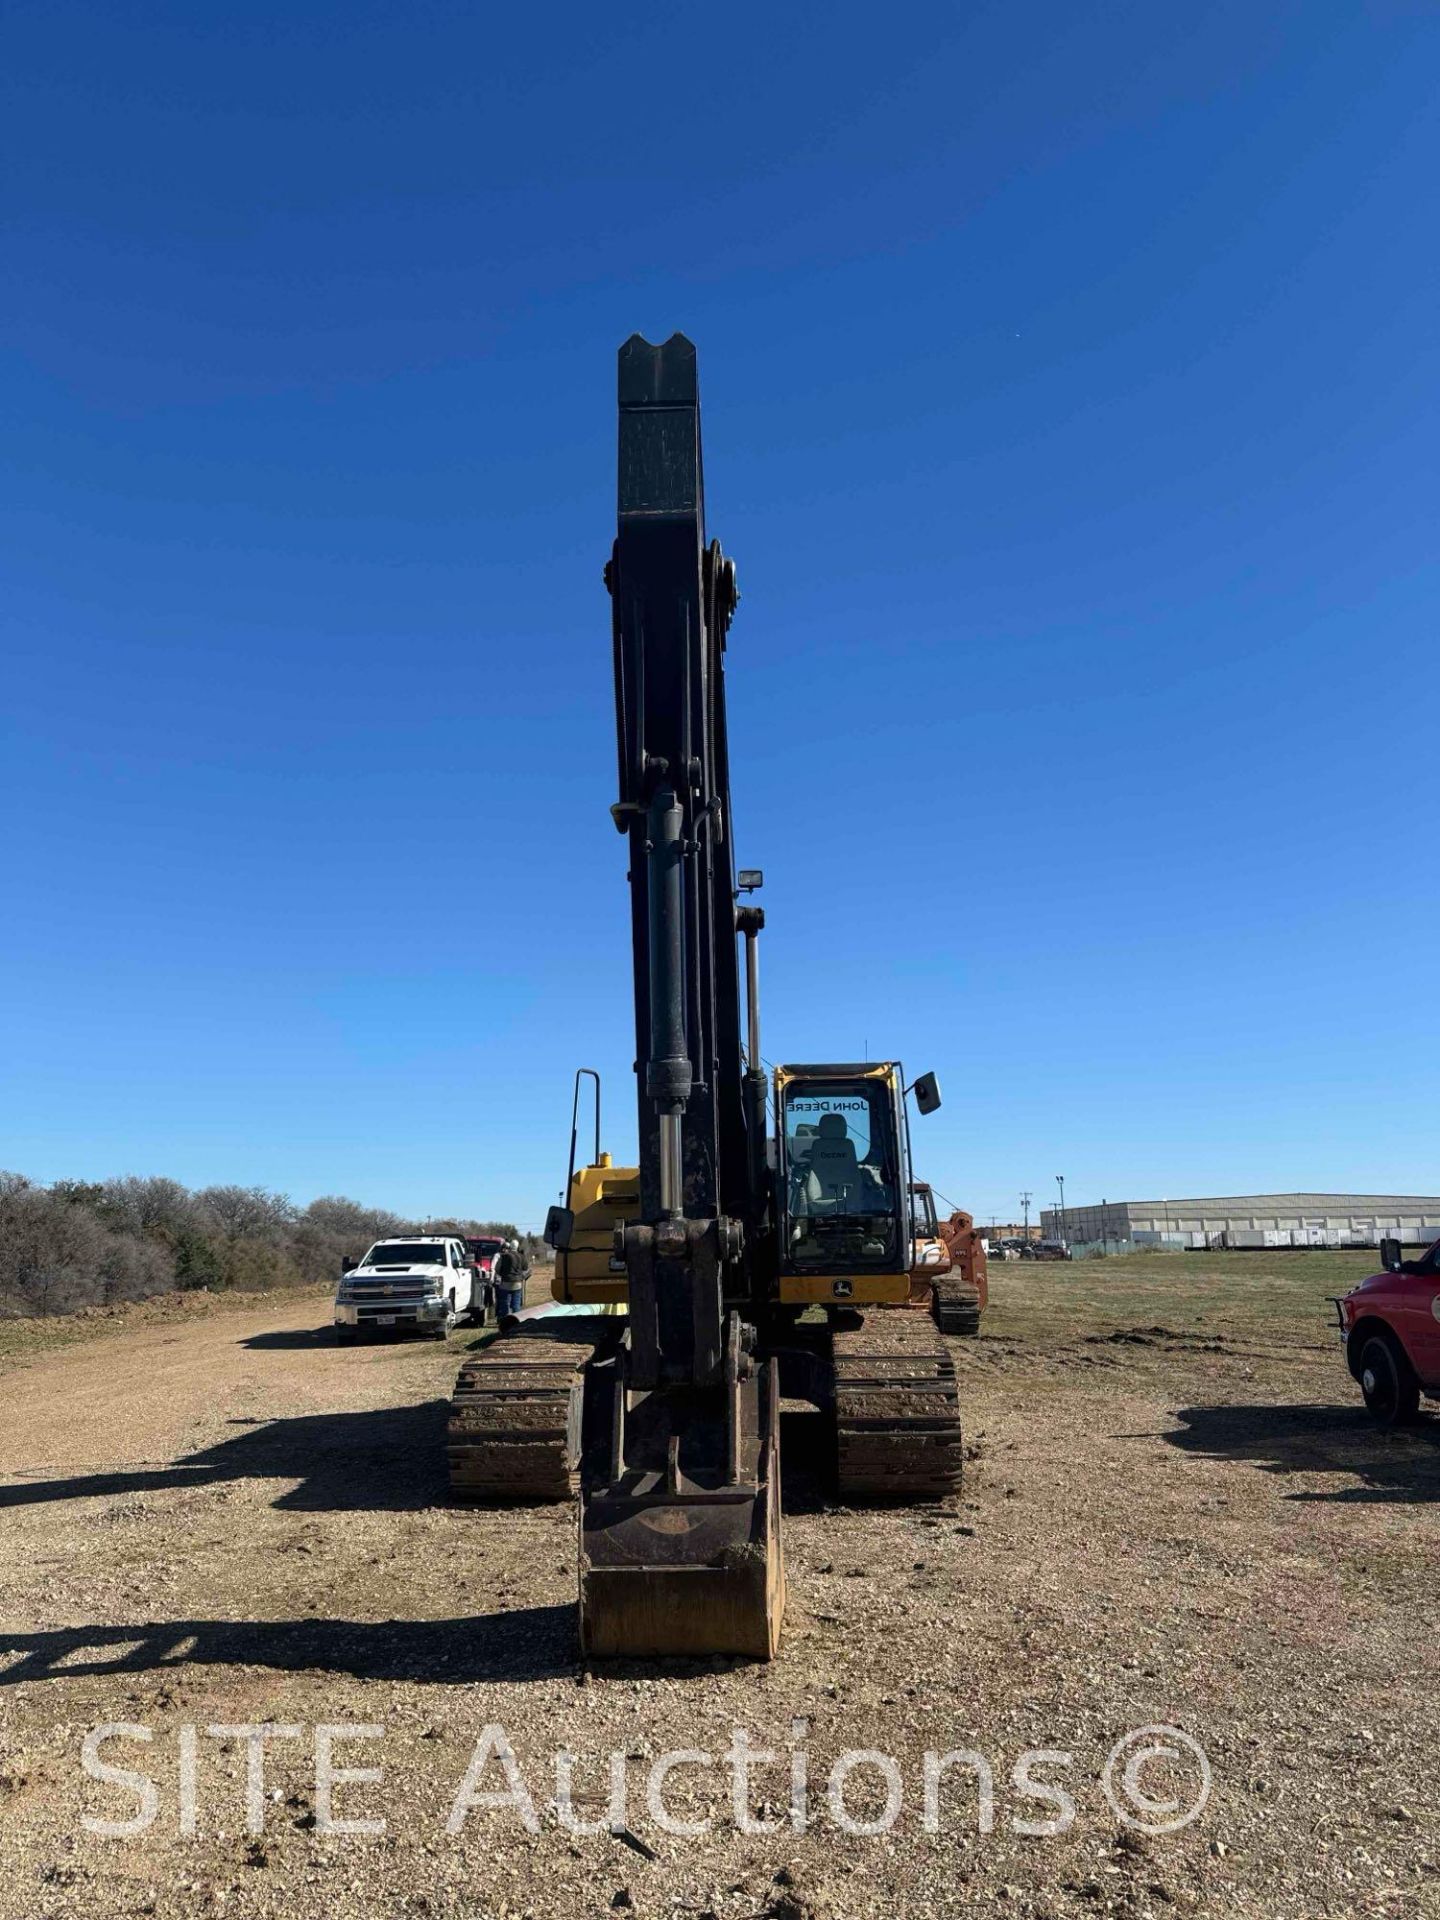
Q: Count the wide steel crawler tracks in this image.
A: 2